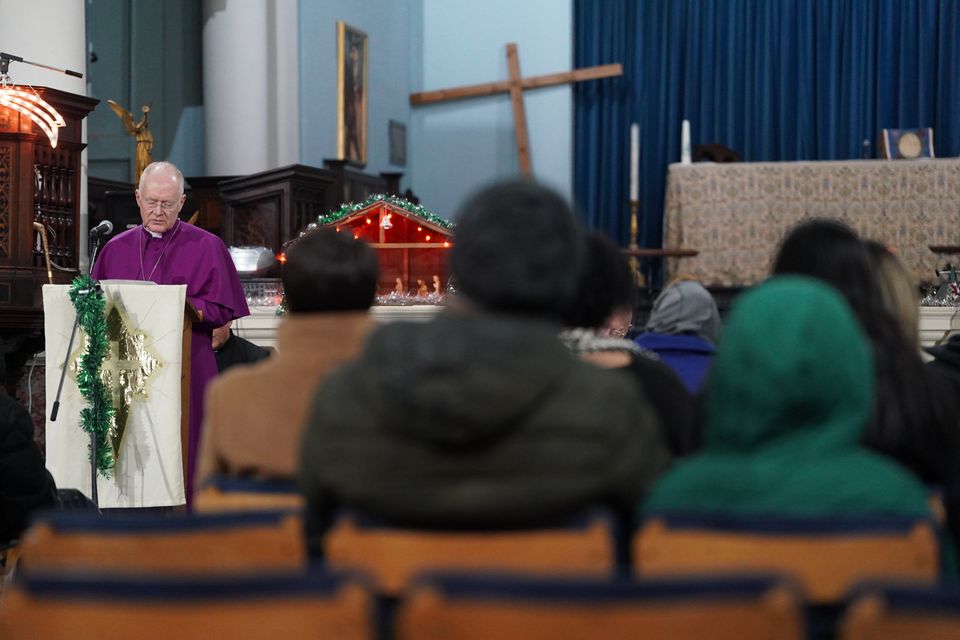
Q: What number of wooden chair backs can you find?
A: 7